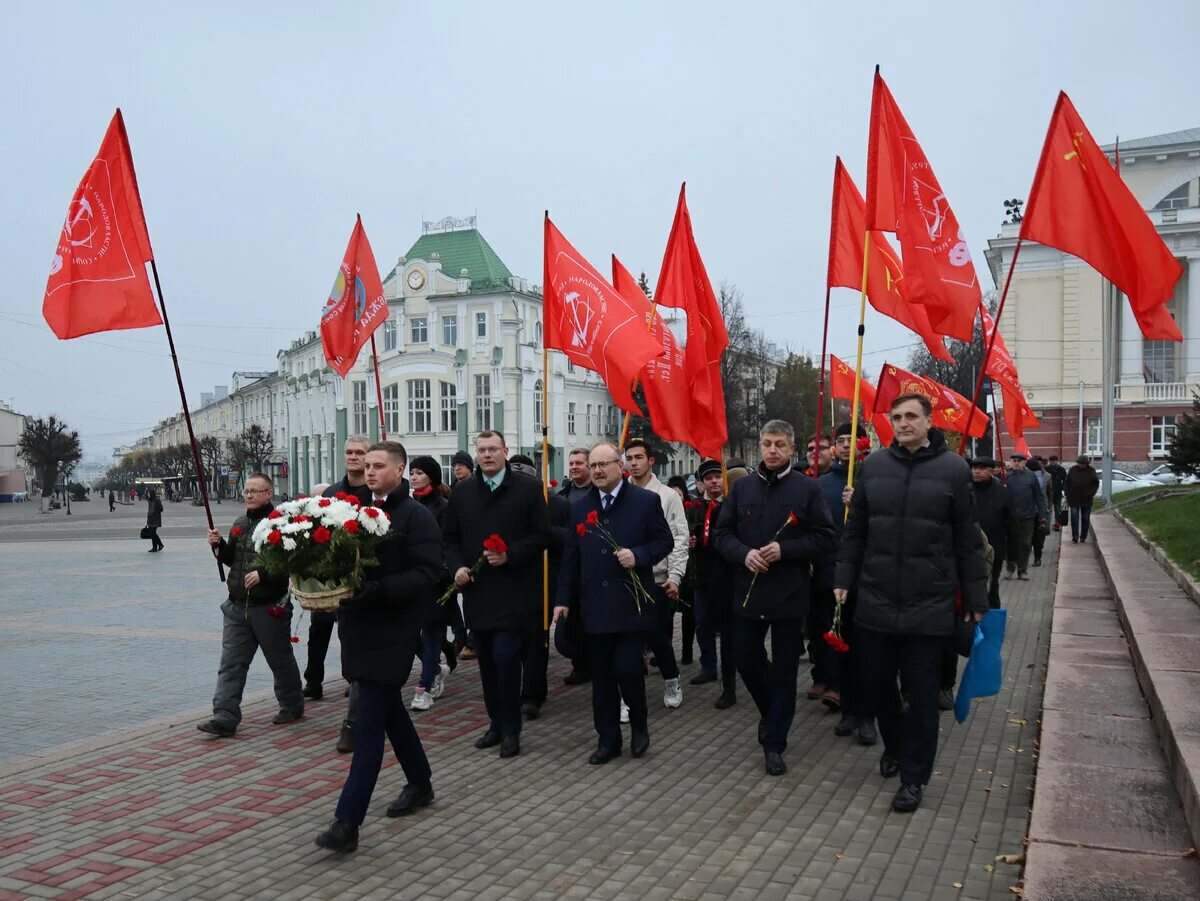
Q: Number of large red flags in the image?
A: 11